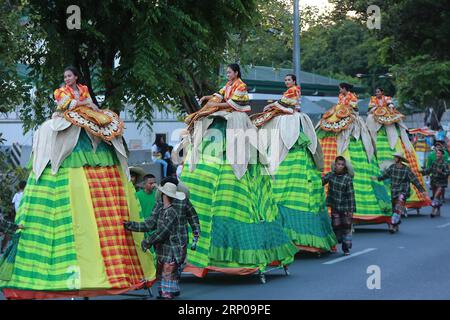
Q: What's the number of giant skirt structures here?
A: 5